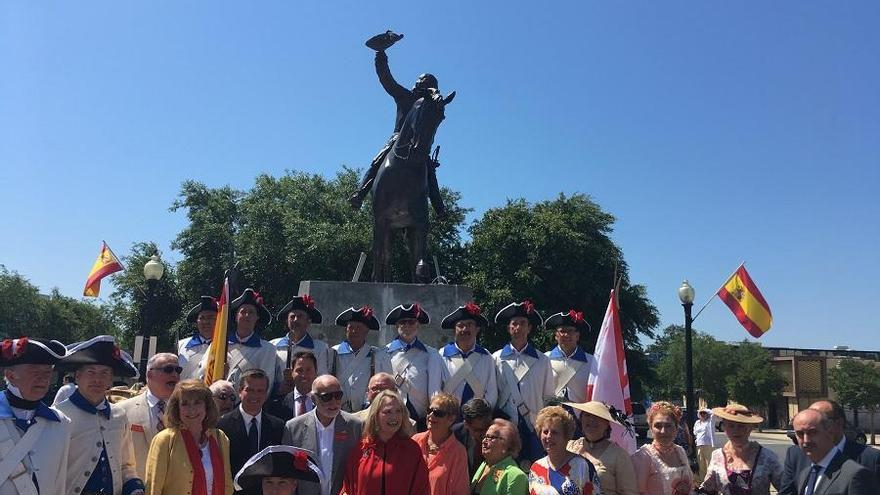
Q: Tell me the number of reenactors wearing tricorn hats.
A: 11